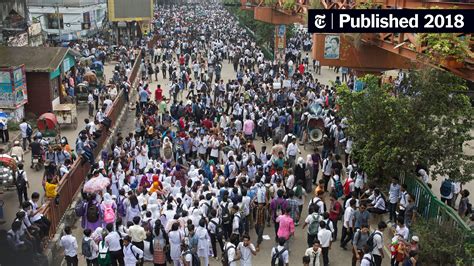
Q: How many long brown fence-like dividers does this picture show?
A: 1